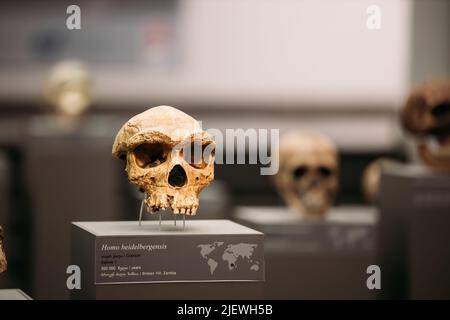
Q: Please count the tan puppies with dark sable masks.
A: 0